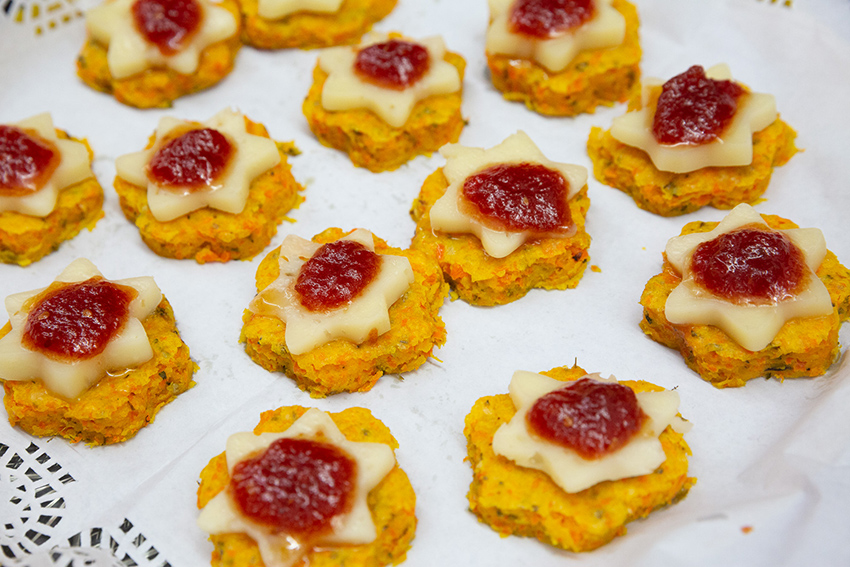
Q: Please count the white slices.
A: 13